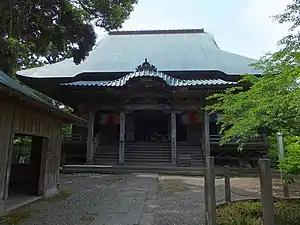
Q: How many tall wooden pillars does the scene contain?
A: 4